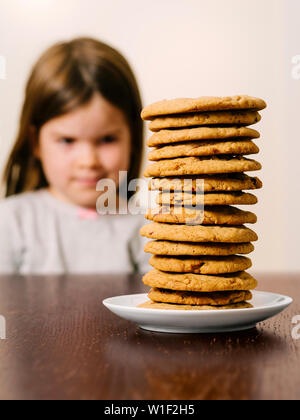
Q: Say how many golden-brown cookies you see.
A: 14